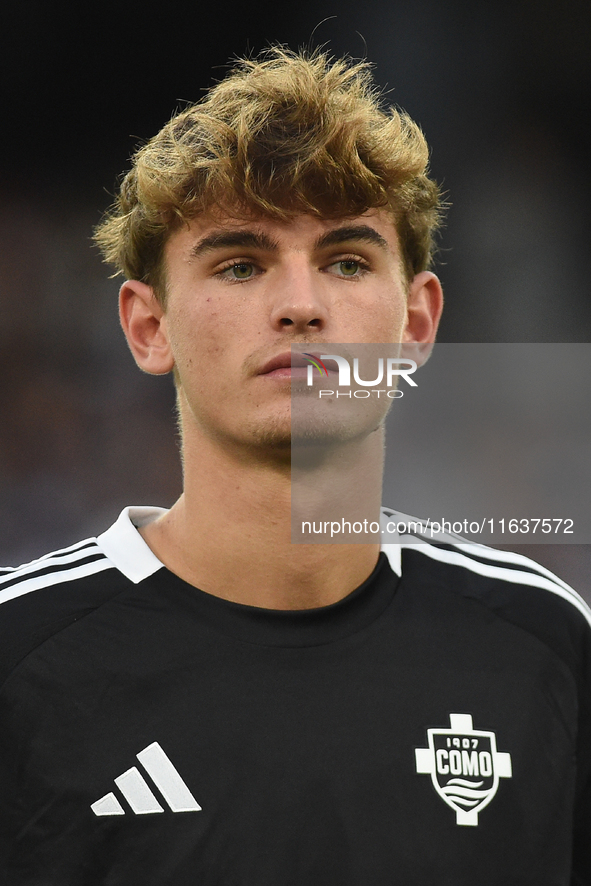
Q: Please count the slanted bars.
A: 3